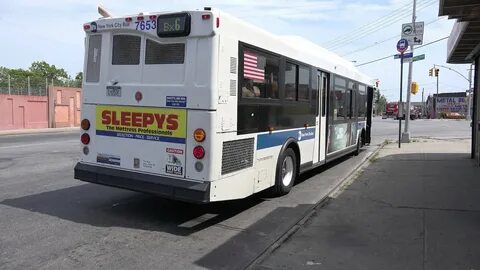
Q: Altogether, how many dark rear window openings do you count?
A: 2